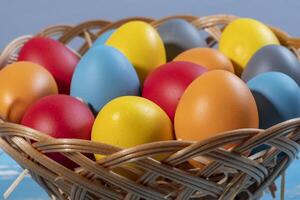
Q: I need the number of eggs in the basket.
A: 14